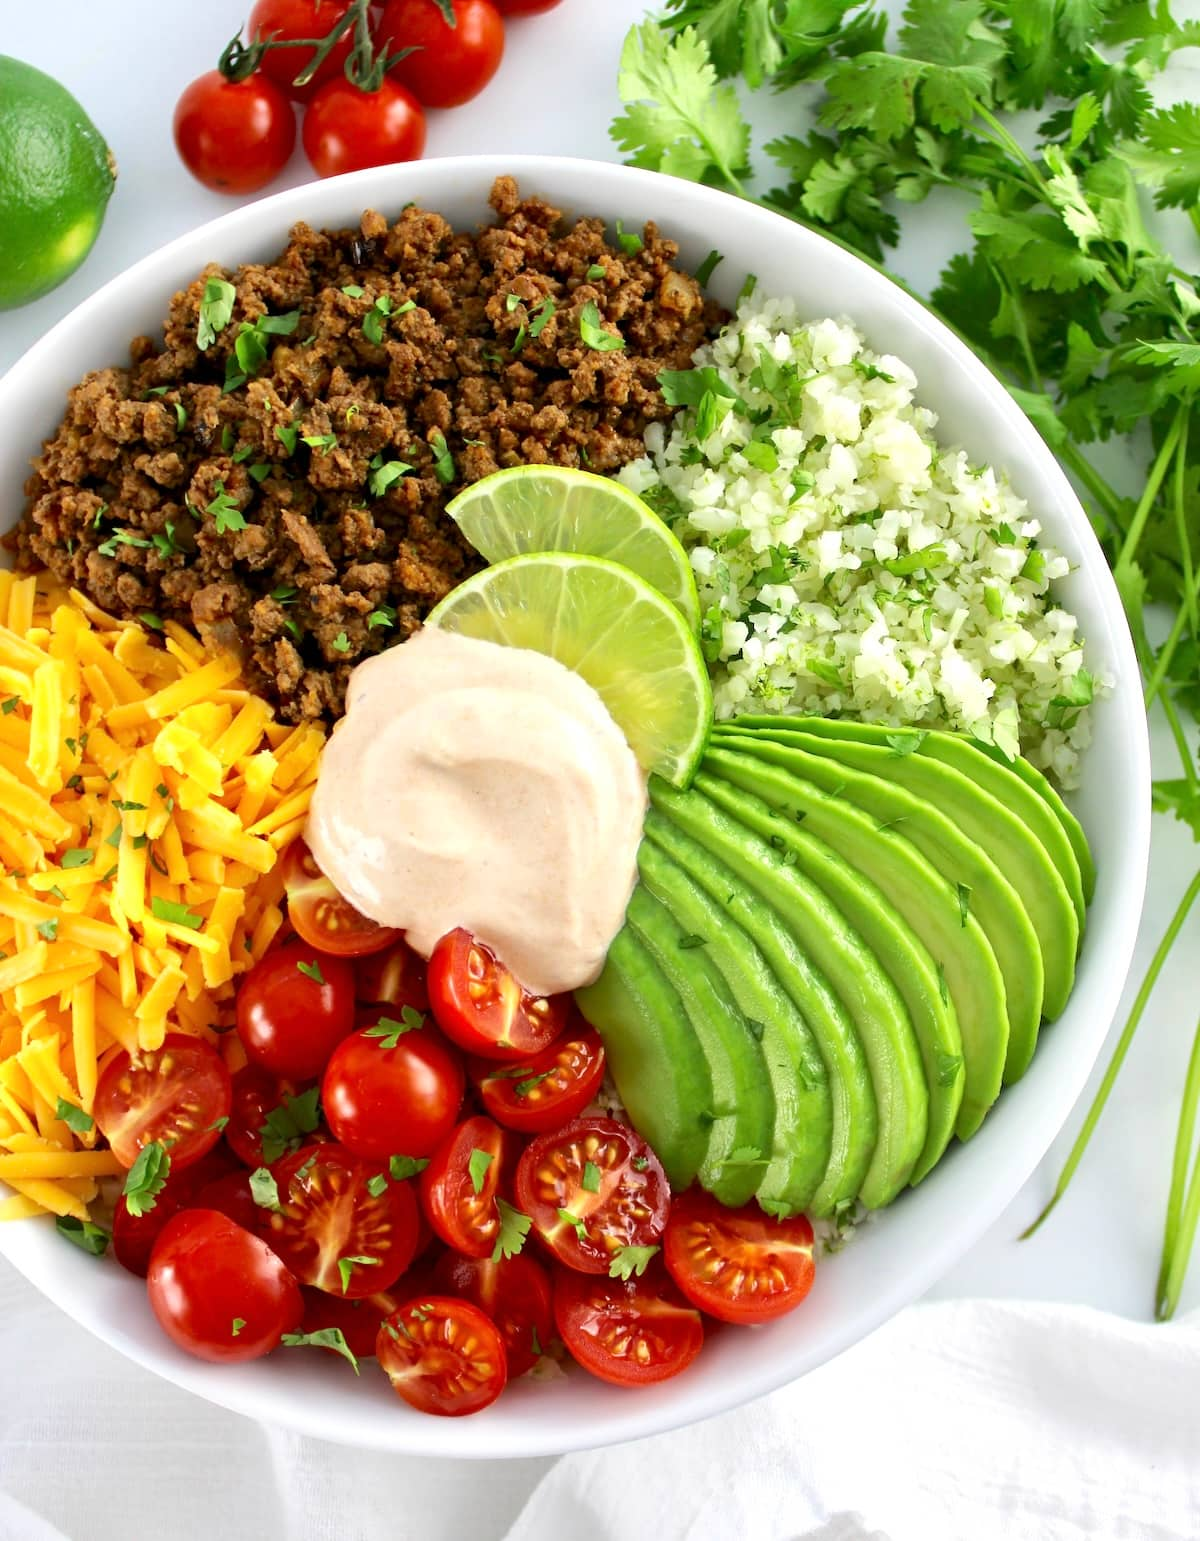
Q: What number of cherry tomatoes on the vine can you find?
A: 5